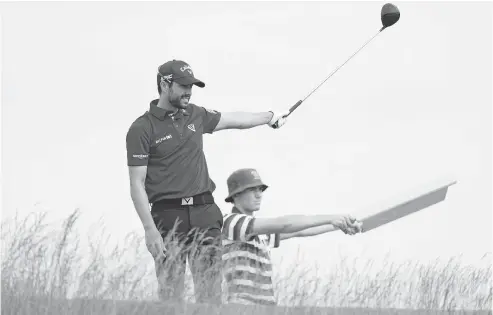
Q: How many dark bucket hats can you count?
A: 1